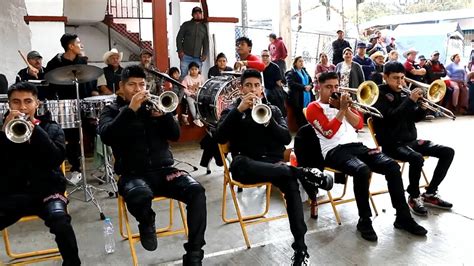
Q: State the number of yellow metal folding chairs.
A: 5